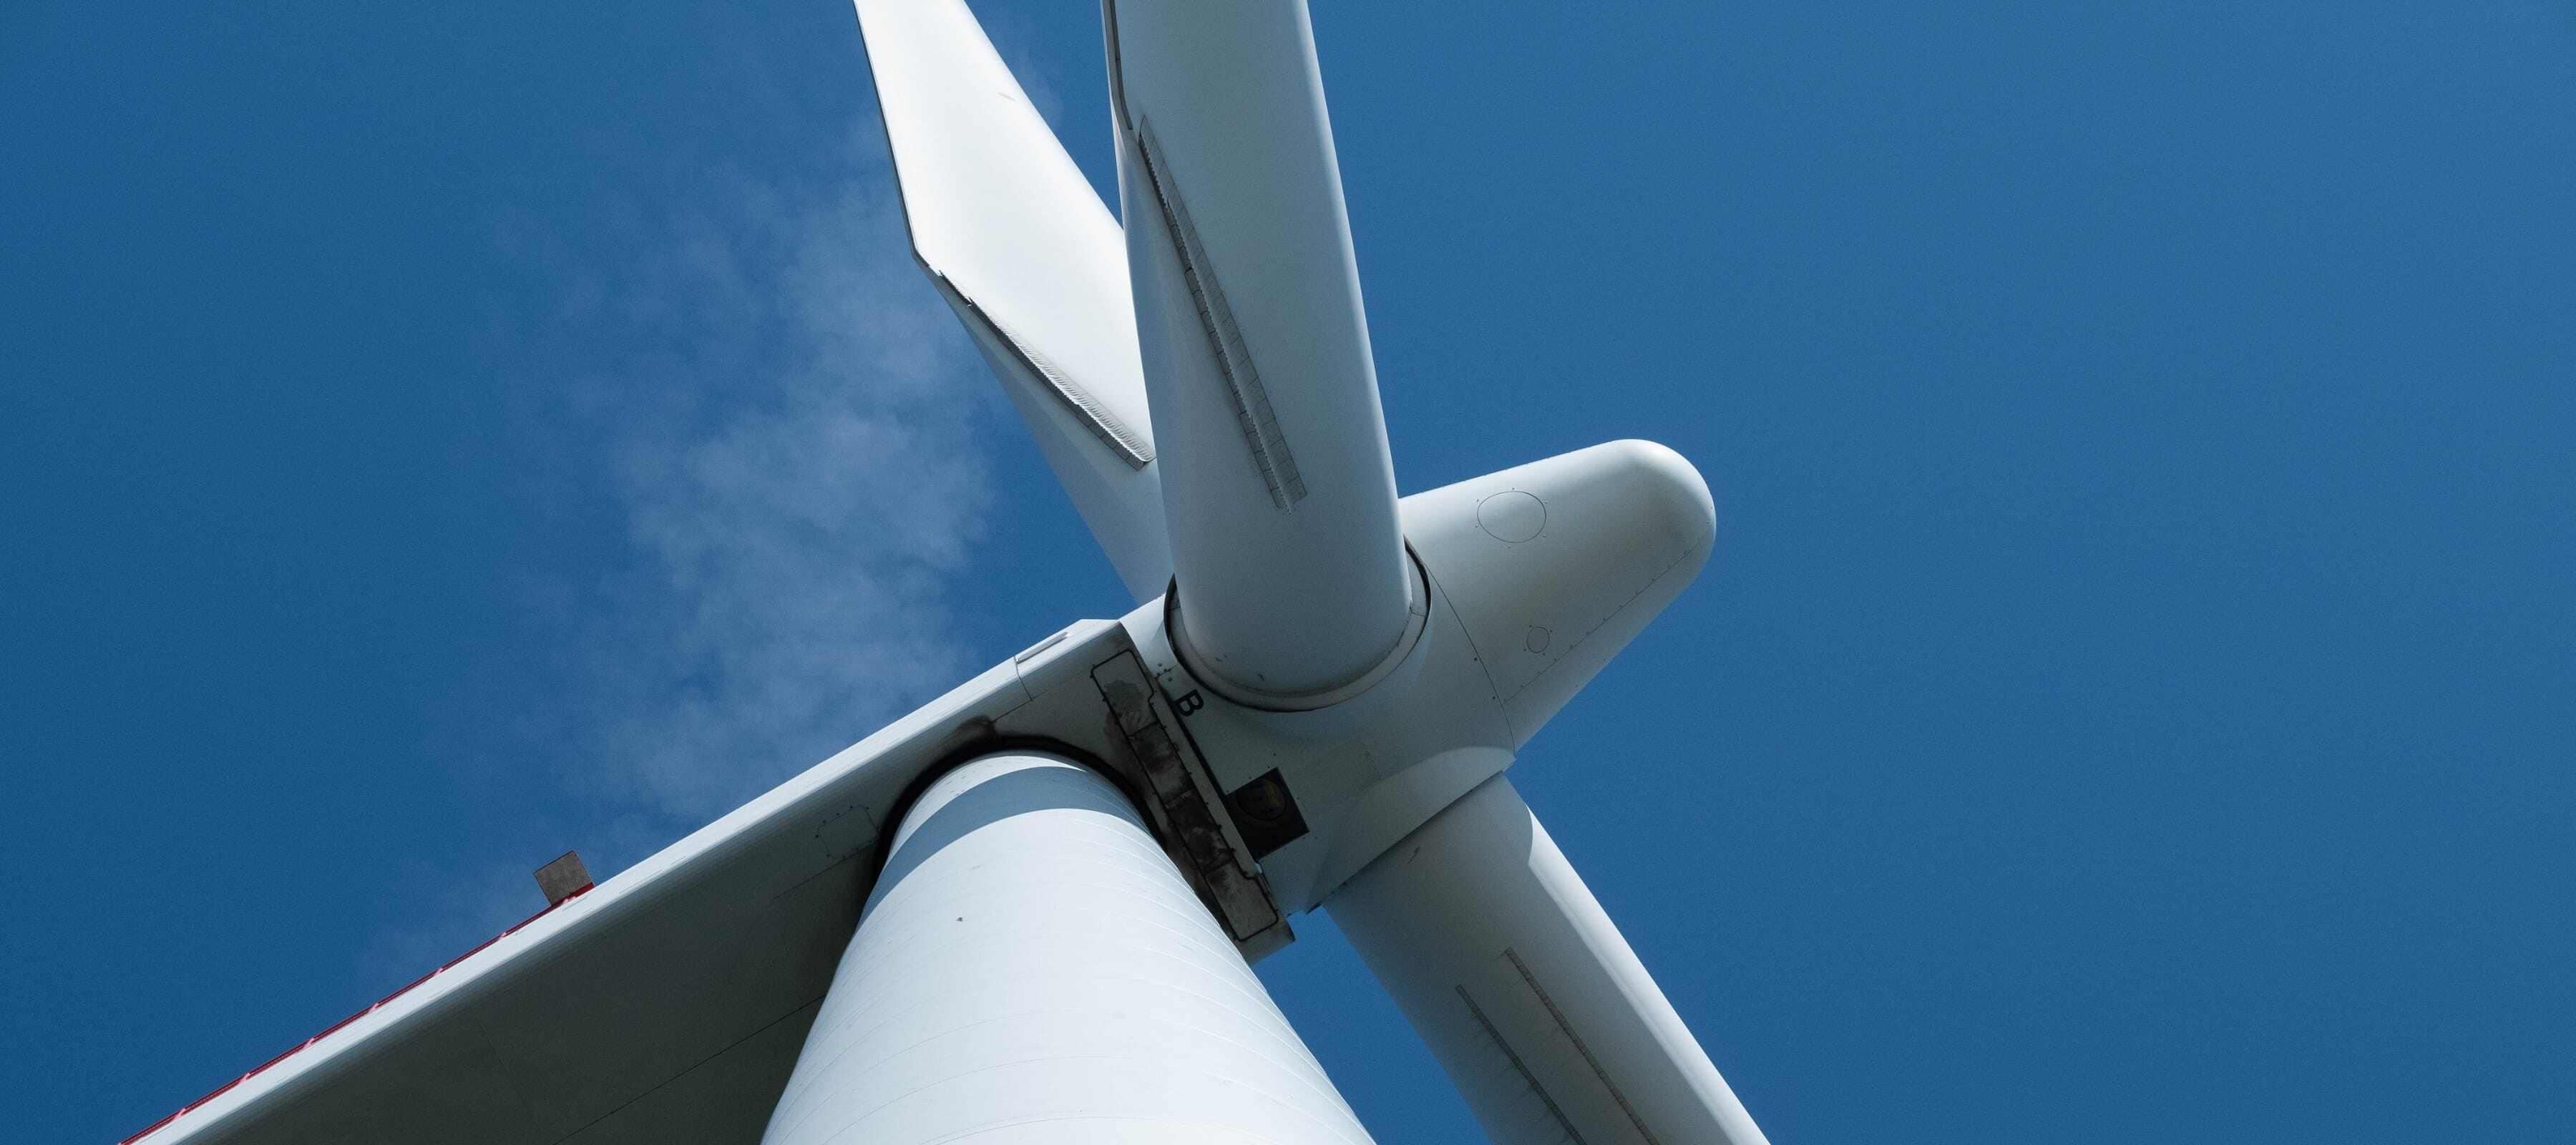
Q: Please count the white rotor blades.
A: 3